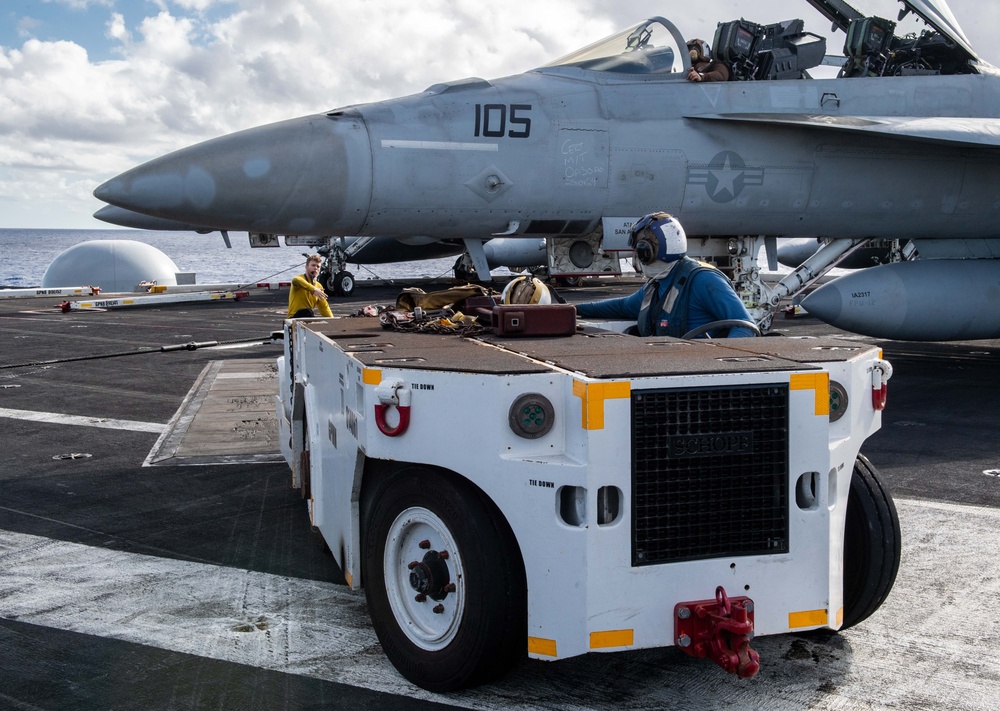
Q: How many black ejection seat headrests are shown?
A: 2